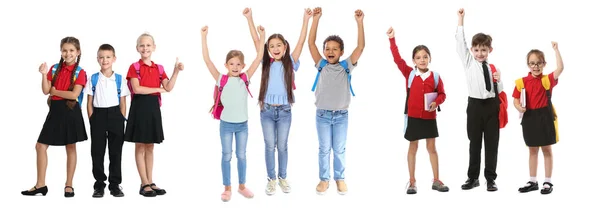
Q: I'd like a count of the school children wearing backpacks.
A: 9